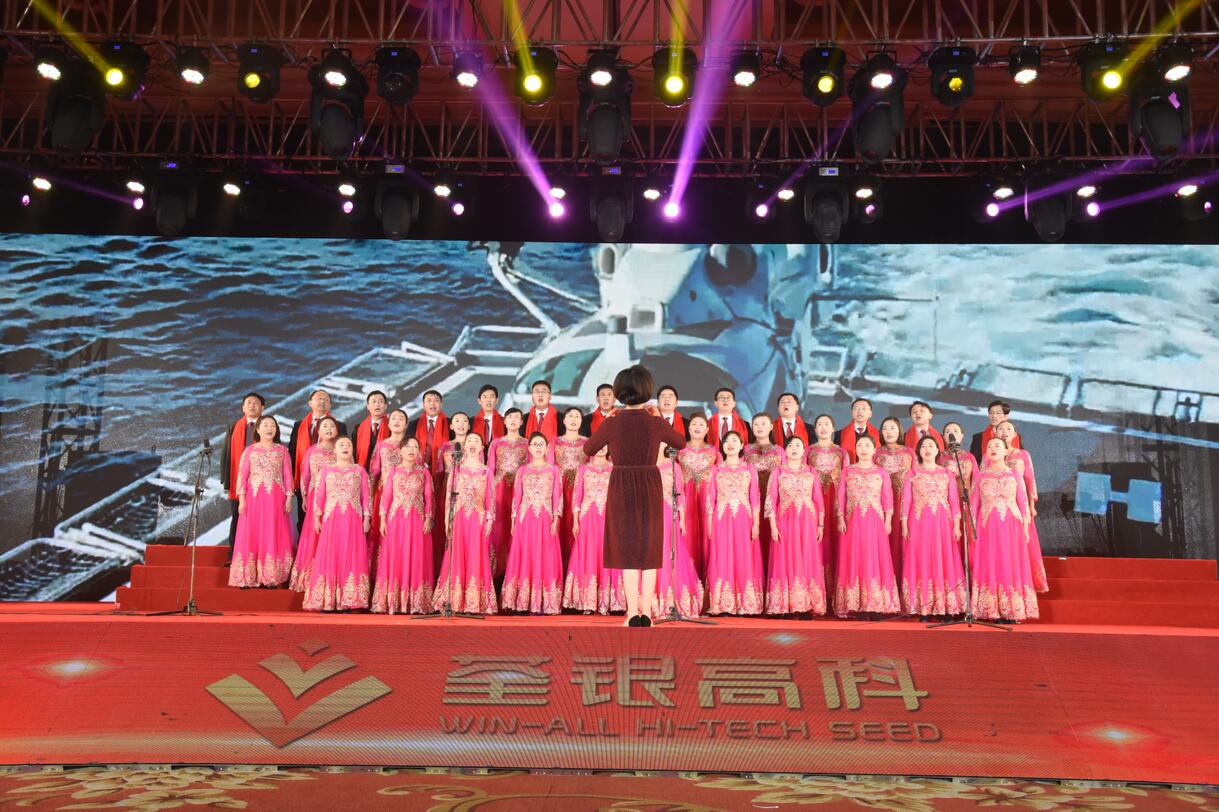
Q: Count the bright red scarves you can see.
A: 13